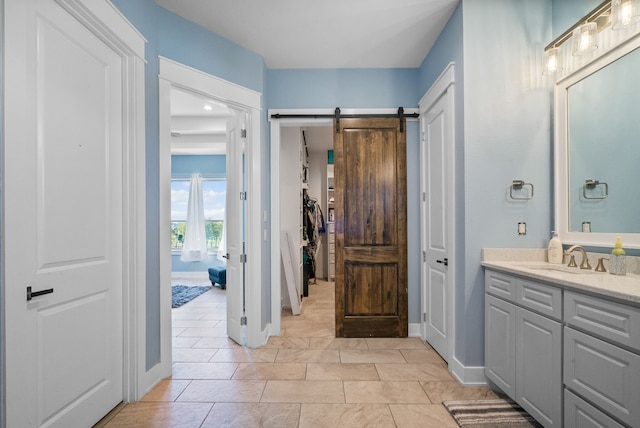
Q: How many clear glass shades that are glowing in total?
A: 3